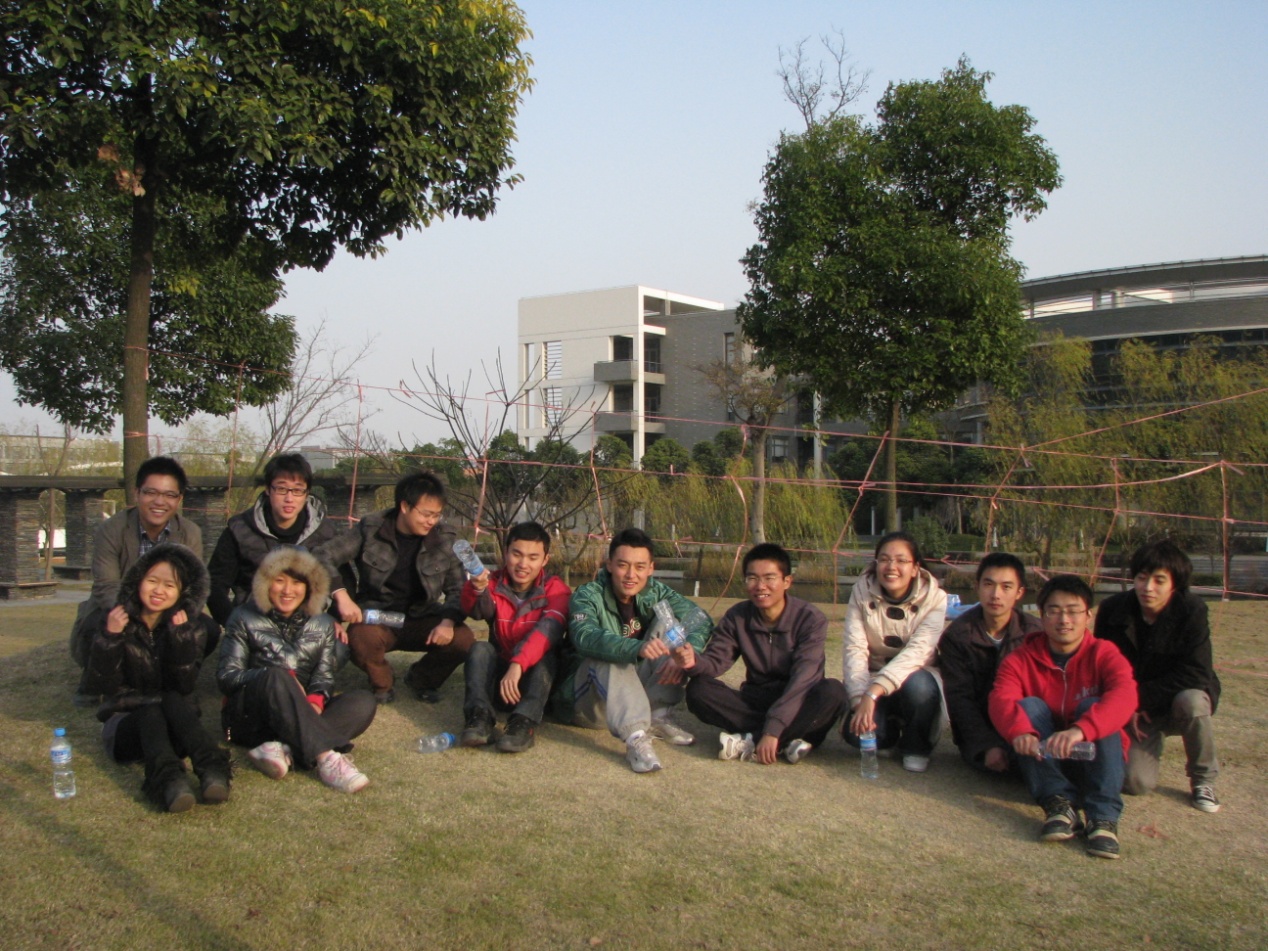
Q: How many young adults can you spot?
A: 12